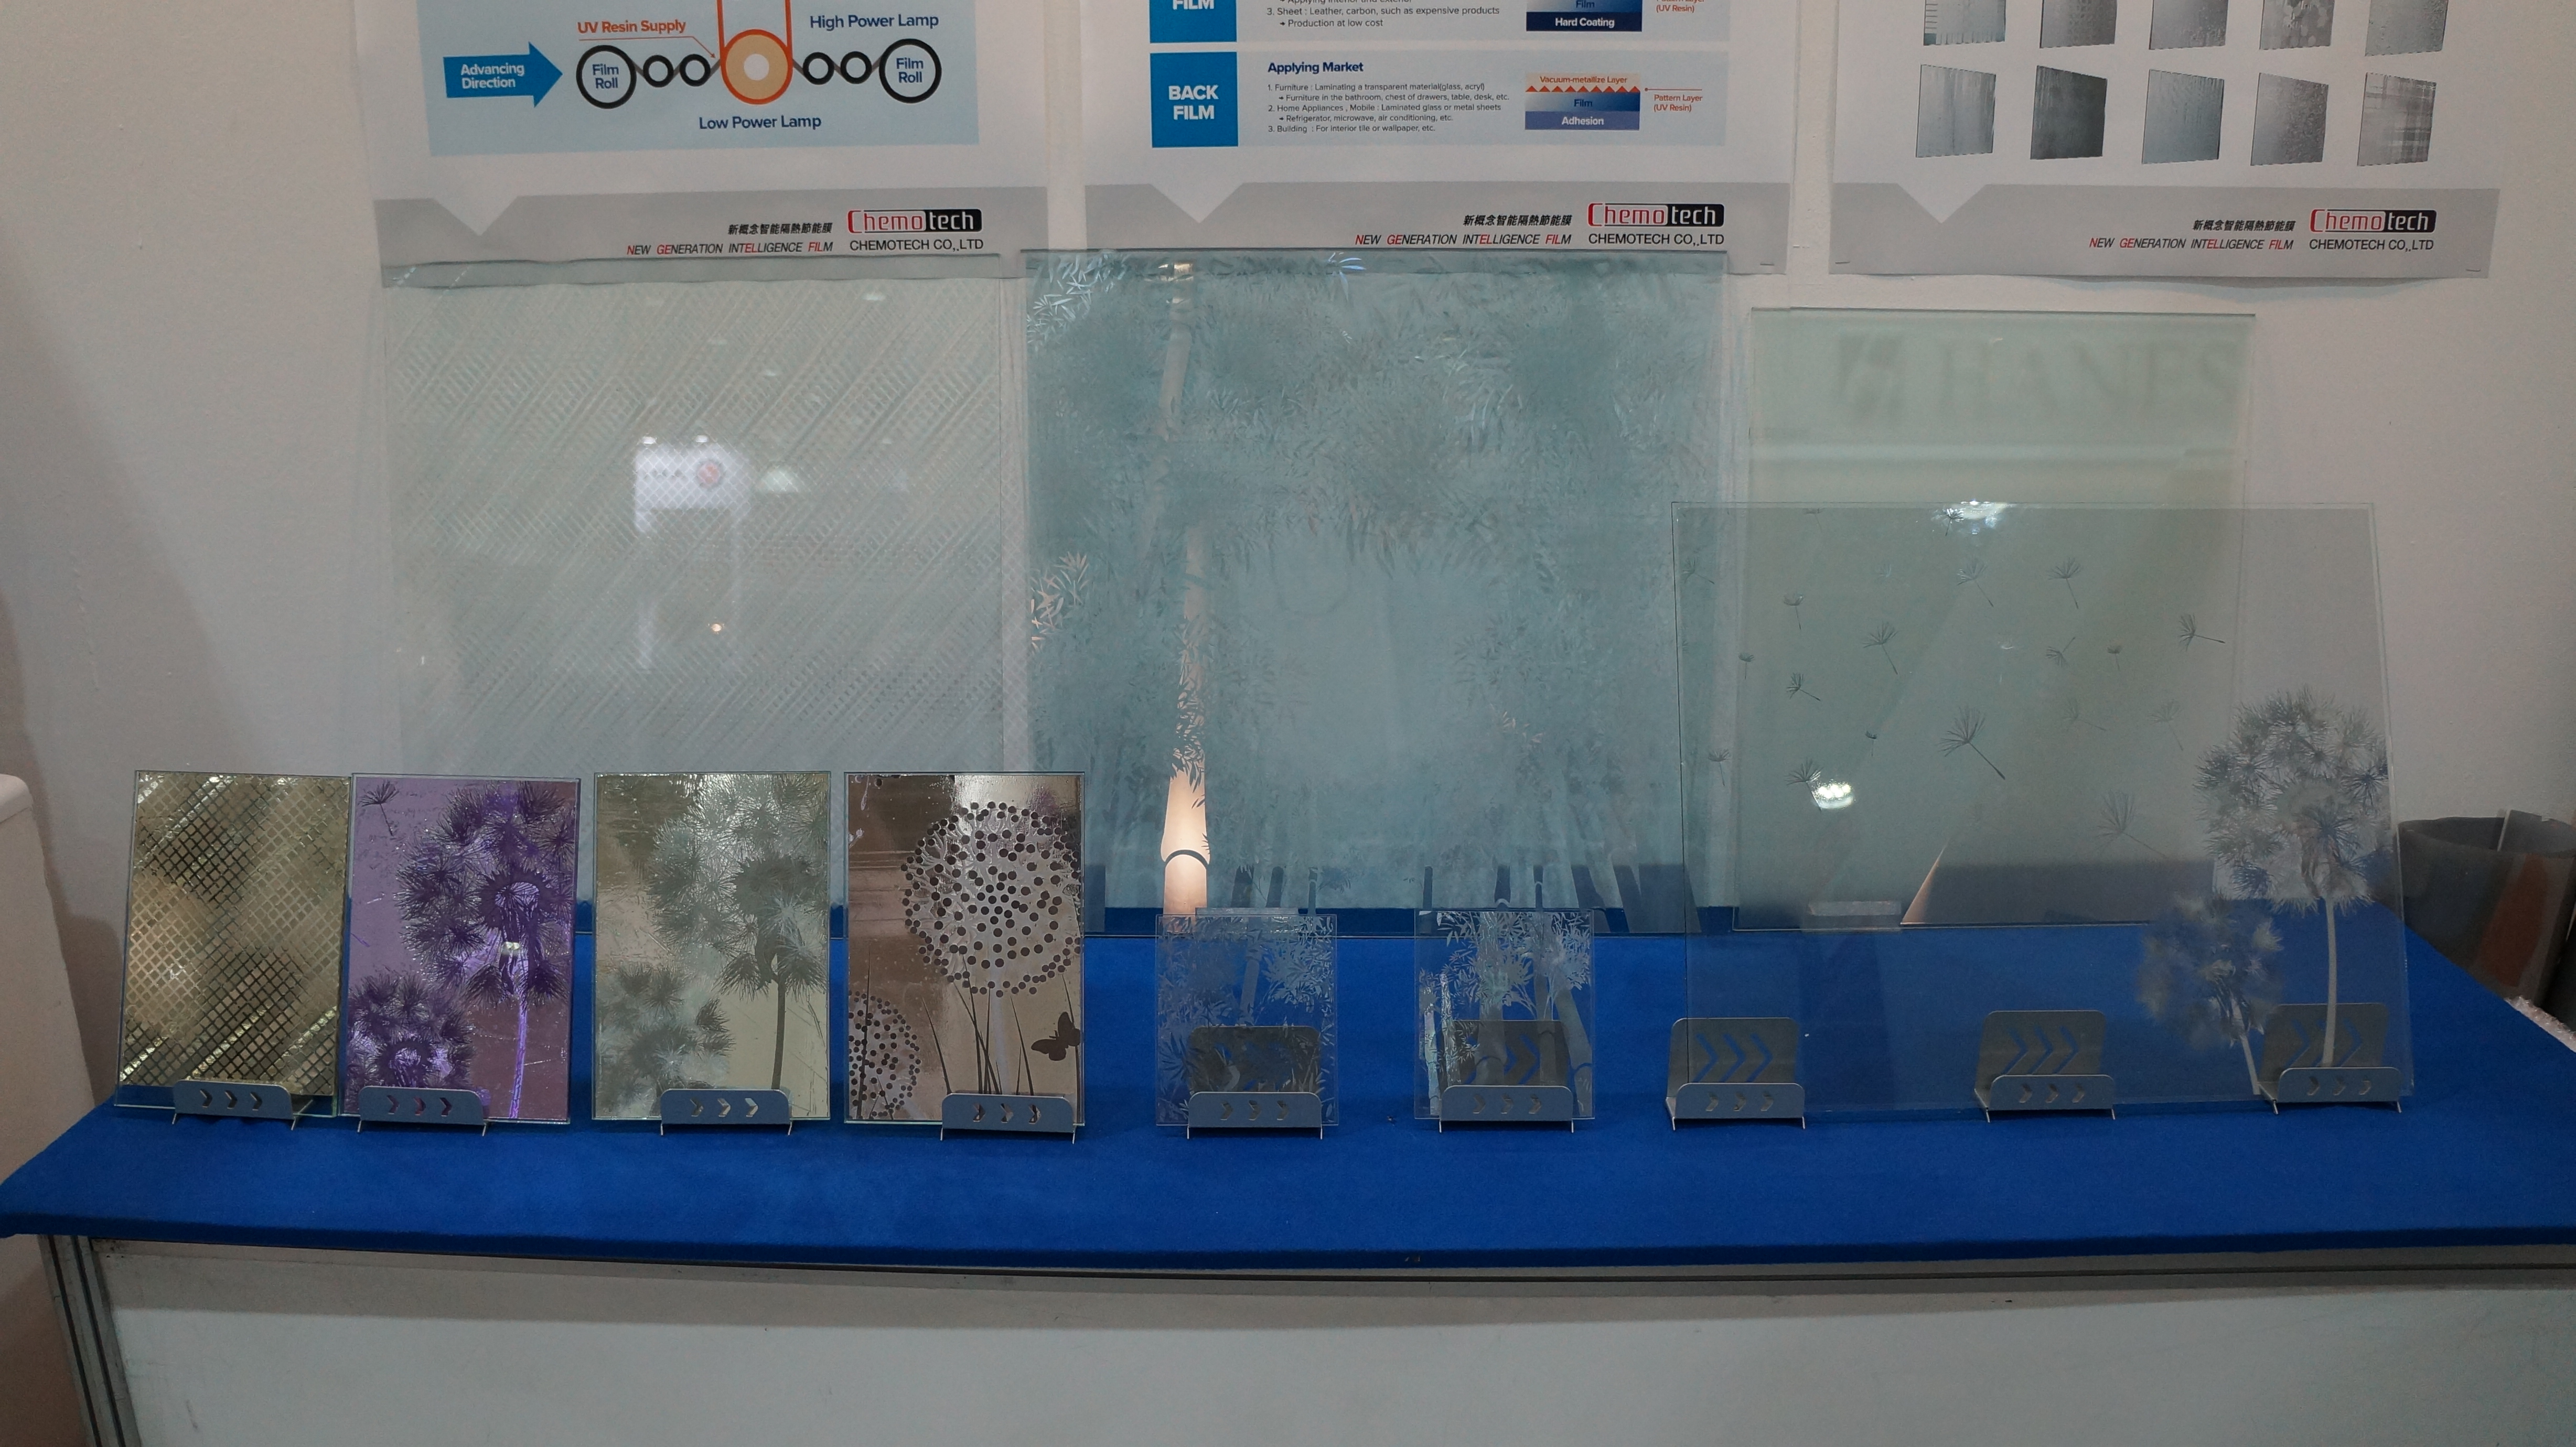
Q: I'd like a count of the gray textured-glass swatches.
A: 10